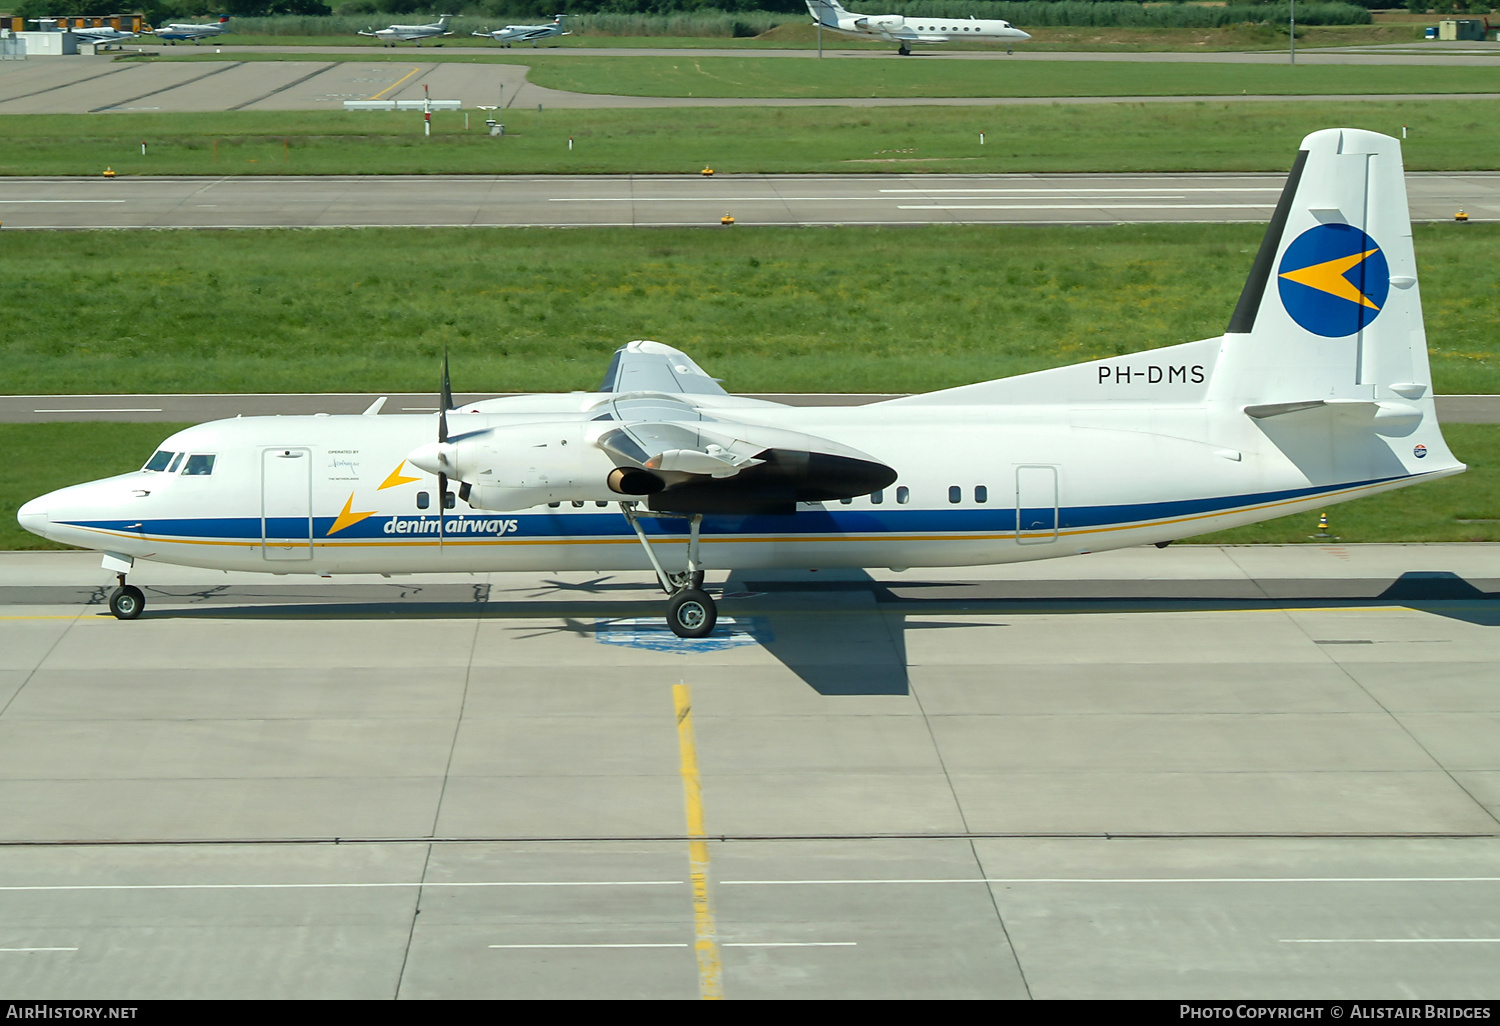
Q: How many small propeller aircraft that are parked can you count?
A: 4